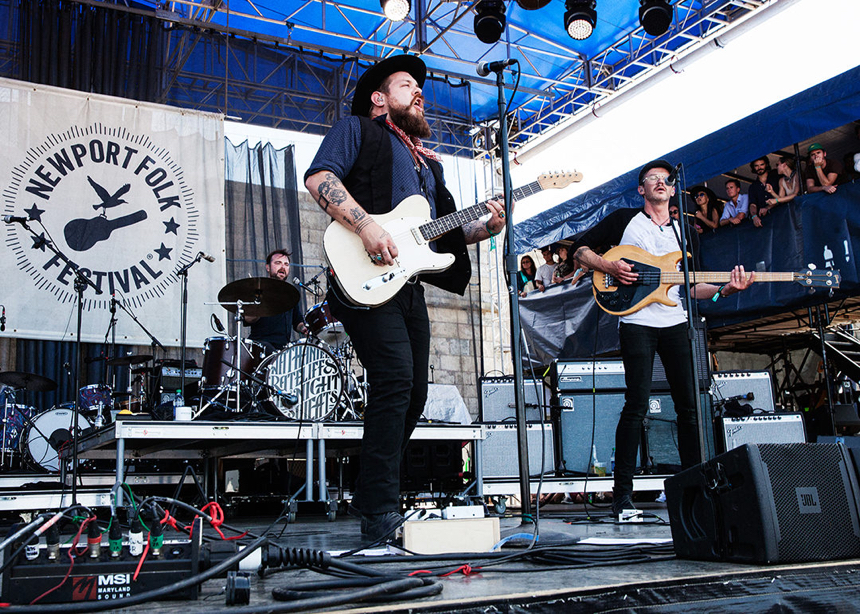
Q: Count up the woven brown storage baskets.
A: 0